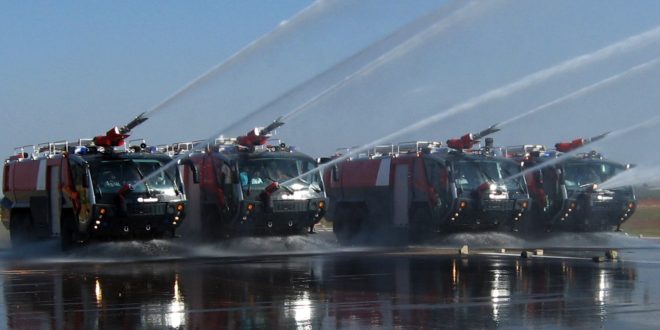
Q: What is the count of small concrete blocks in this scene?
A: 6